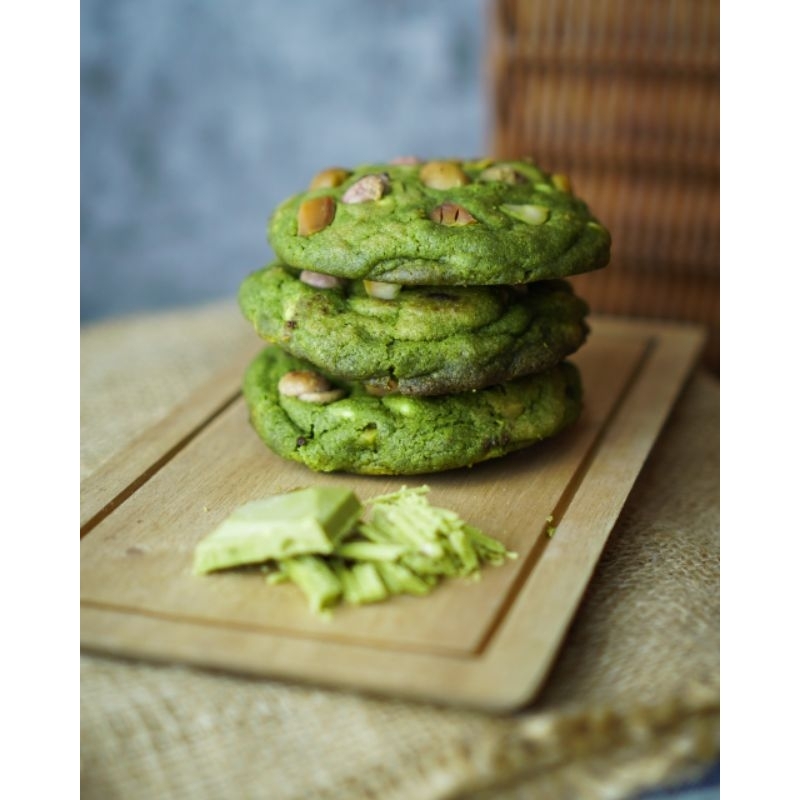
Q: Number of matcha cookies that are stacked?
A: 3